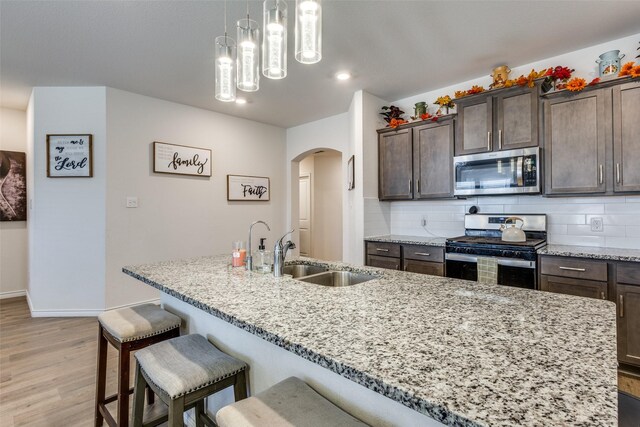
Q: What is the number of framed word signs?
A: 3